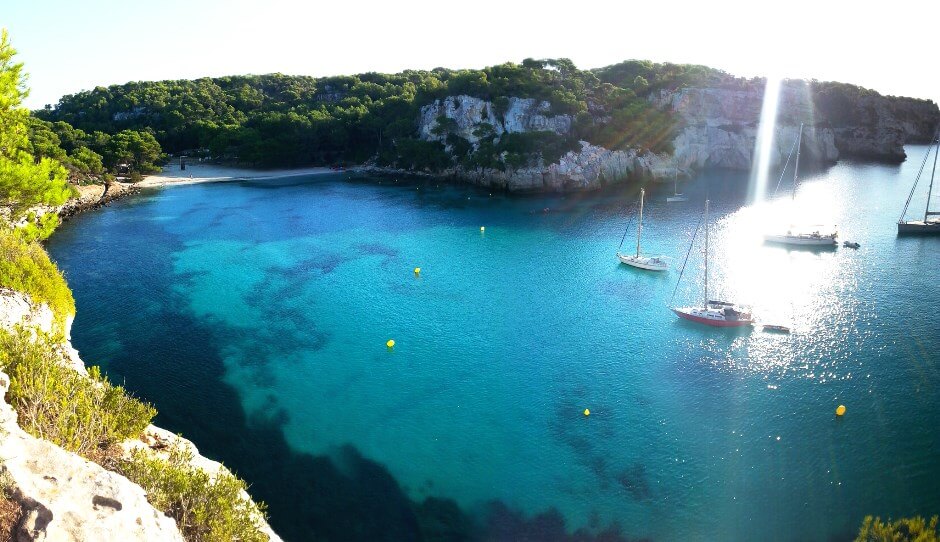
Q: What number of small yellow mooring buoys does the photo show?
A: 5